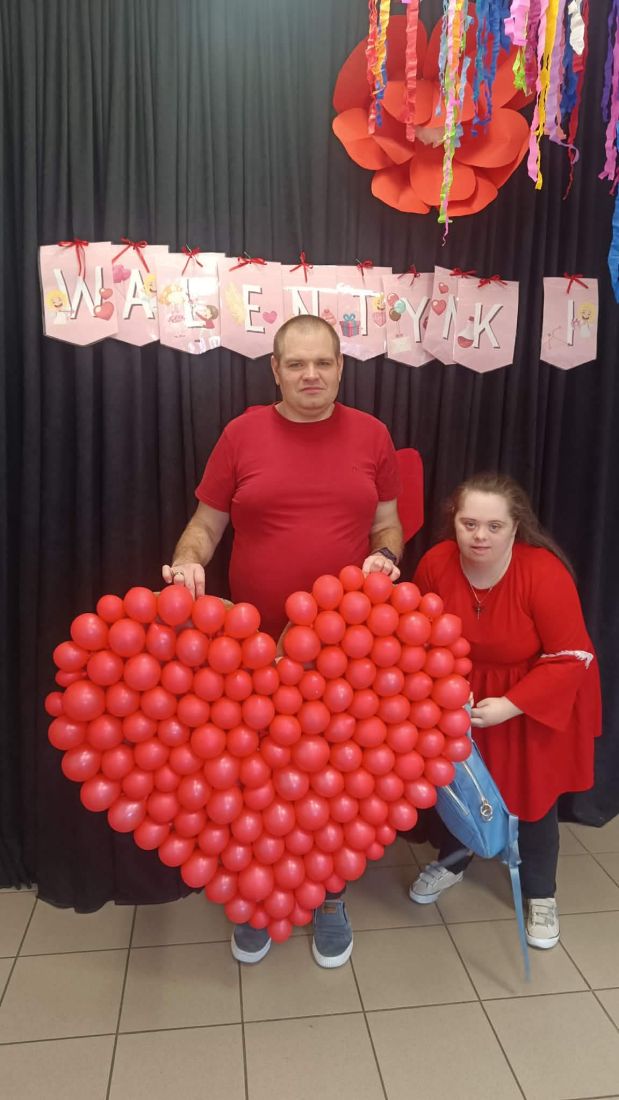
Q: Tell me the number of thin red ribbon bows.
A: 10